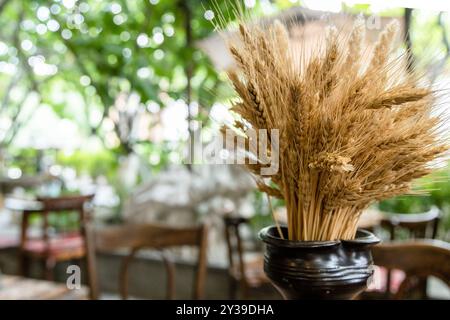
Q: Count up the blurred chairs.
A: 5